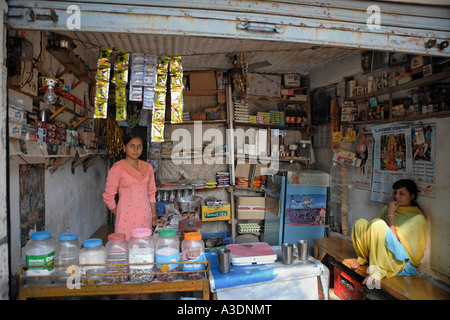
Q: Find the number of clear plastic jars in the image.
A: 7